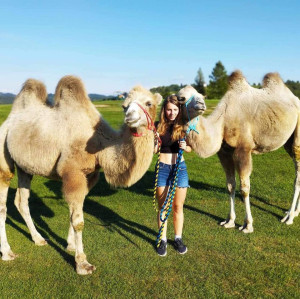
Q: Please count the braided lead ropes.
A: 2